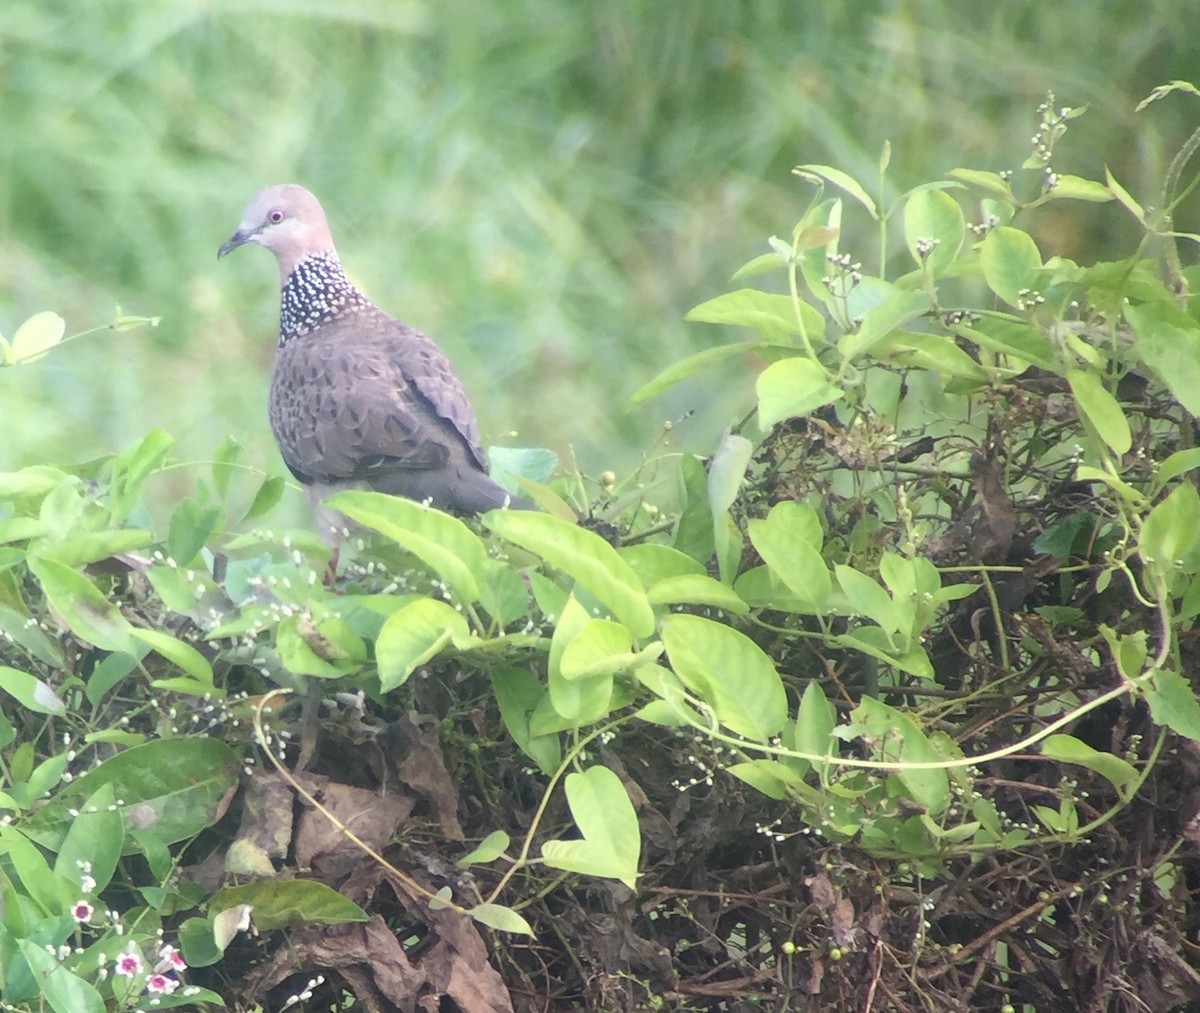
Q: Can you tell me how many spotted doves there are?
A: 1